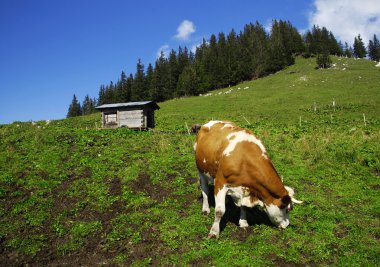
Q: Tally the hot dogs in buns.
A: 0